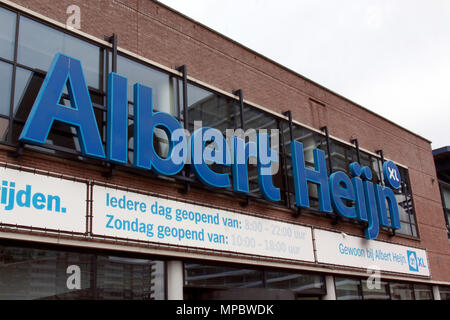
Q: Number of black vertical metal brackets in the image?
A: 7